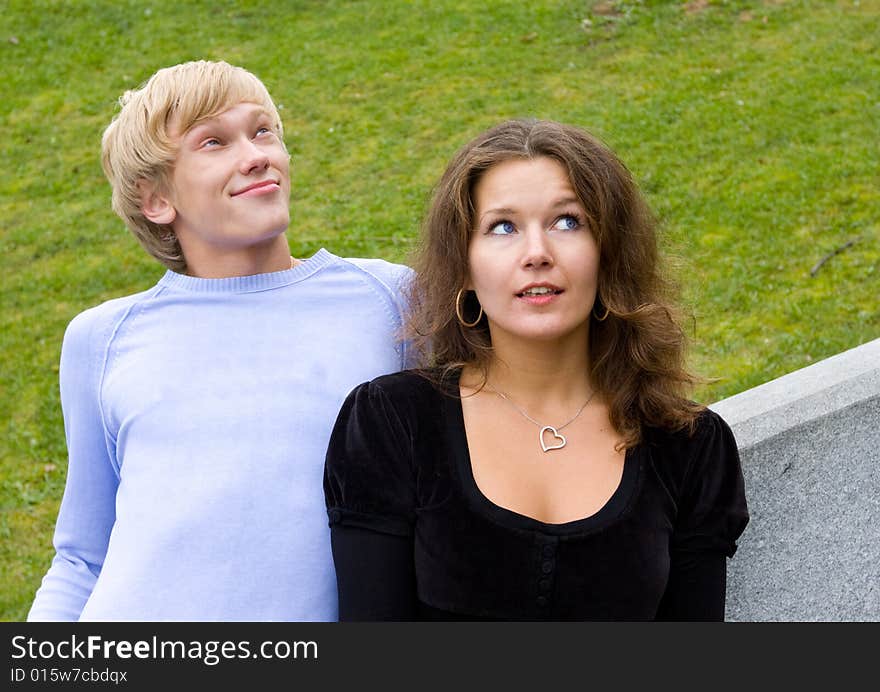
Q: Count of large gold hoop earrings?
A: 2